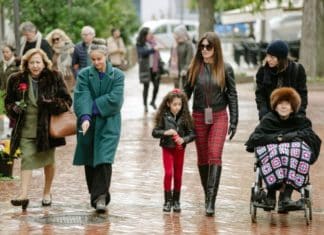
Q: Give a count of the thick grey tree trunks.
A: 2